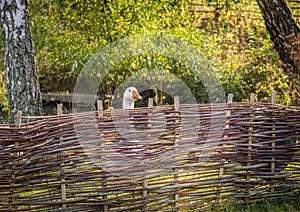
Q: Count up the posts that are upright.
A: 8